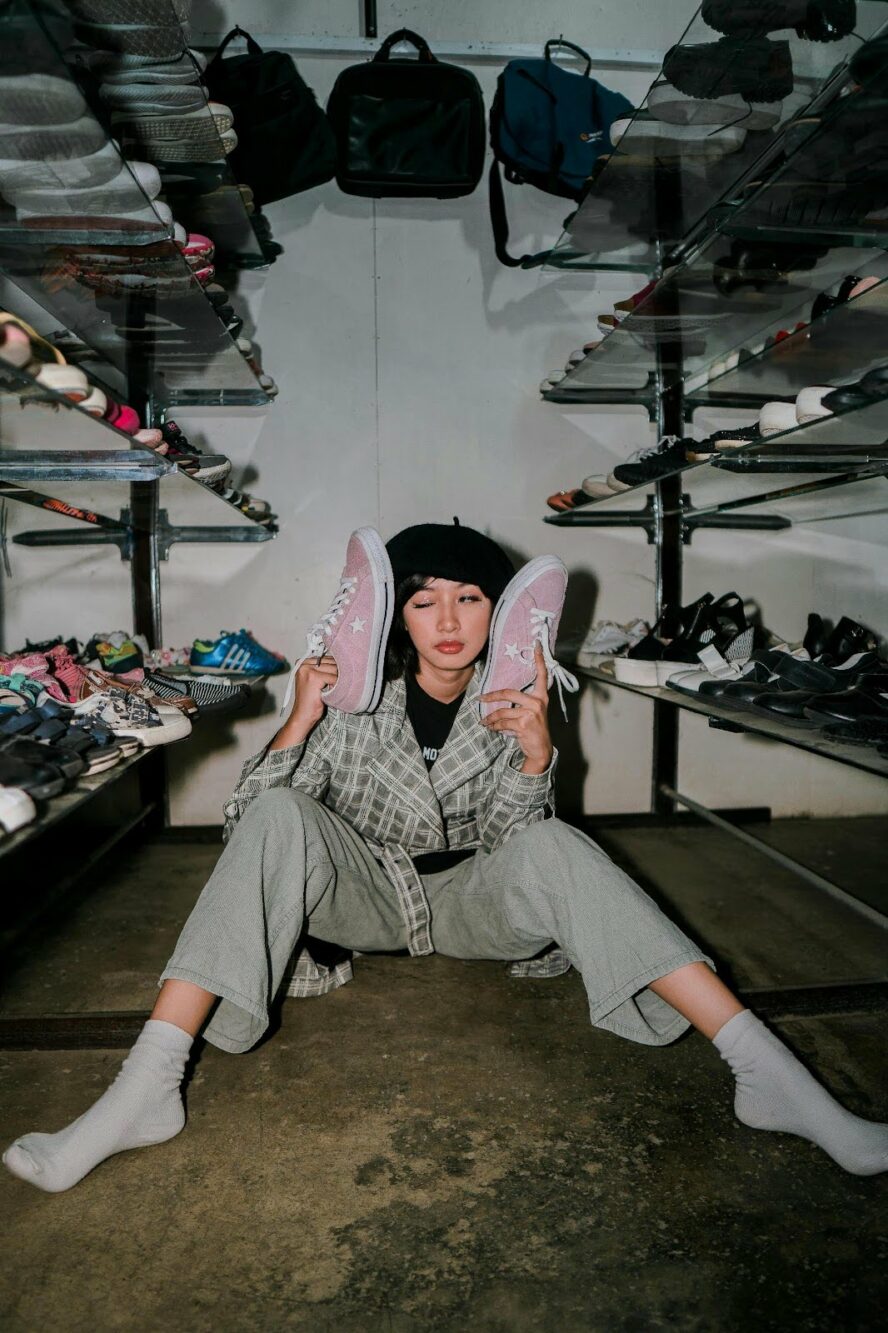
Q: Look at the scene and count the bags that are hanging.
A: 3